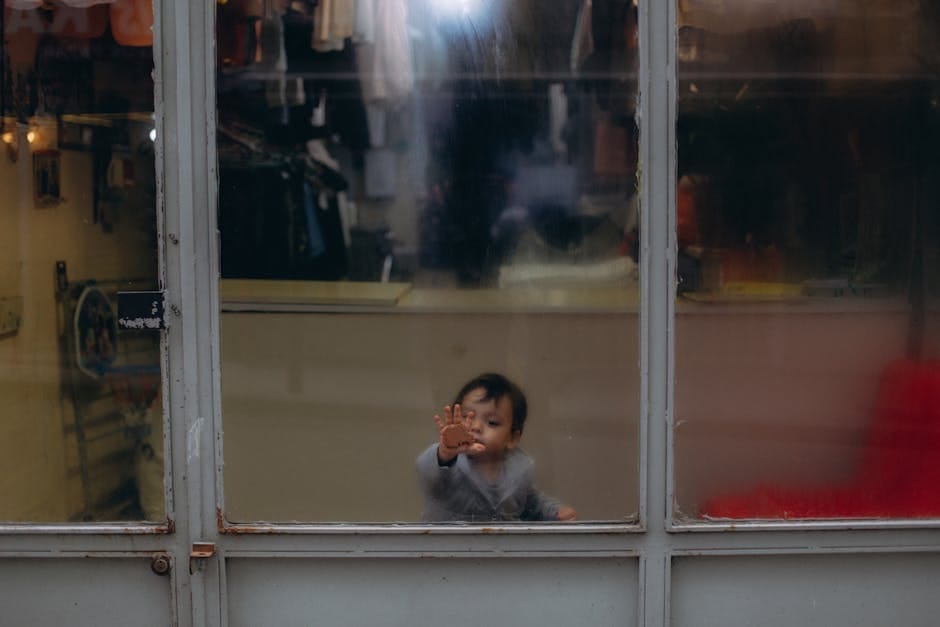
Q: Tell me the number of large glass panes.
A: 3